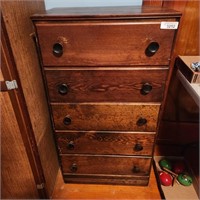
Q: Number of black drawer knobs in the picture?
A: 10